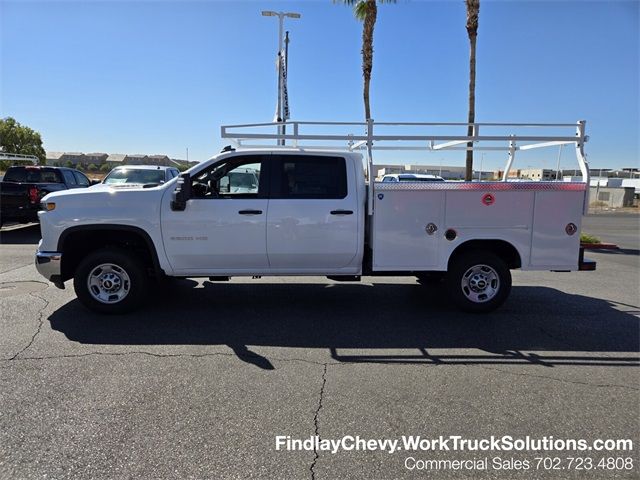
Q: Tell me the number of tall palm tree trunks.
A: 2